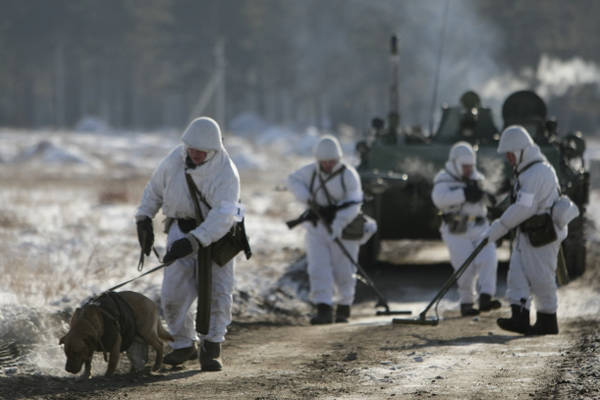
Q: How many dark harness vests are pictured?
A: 1